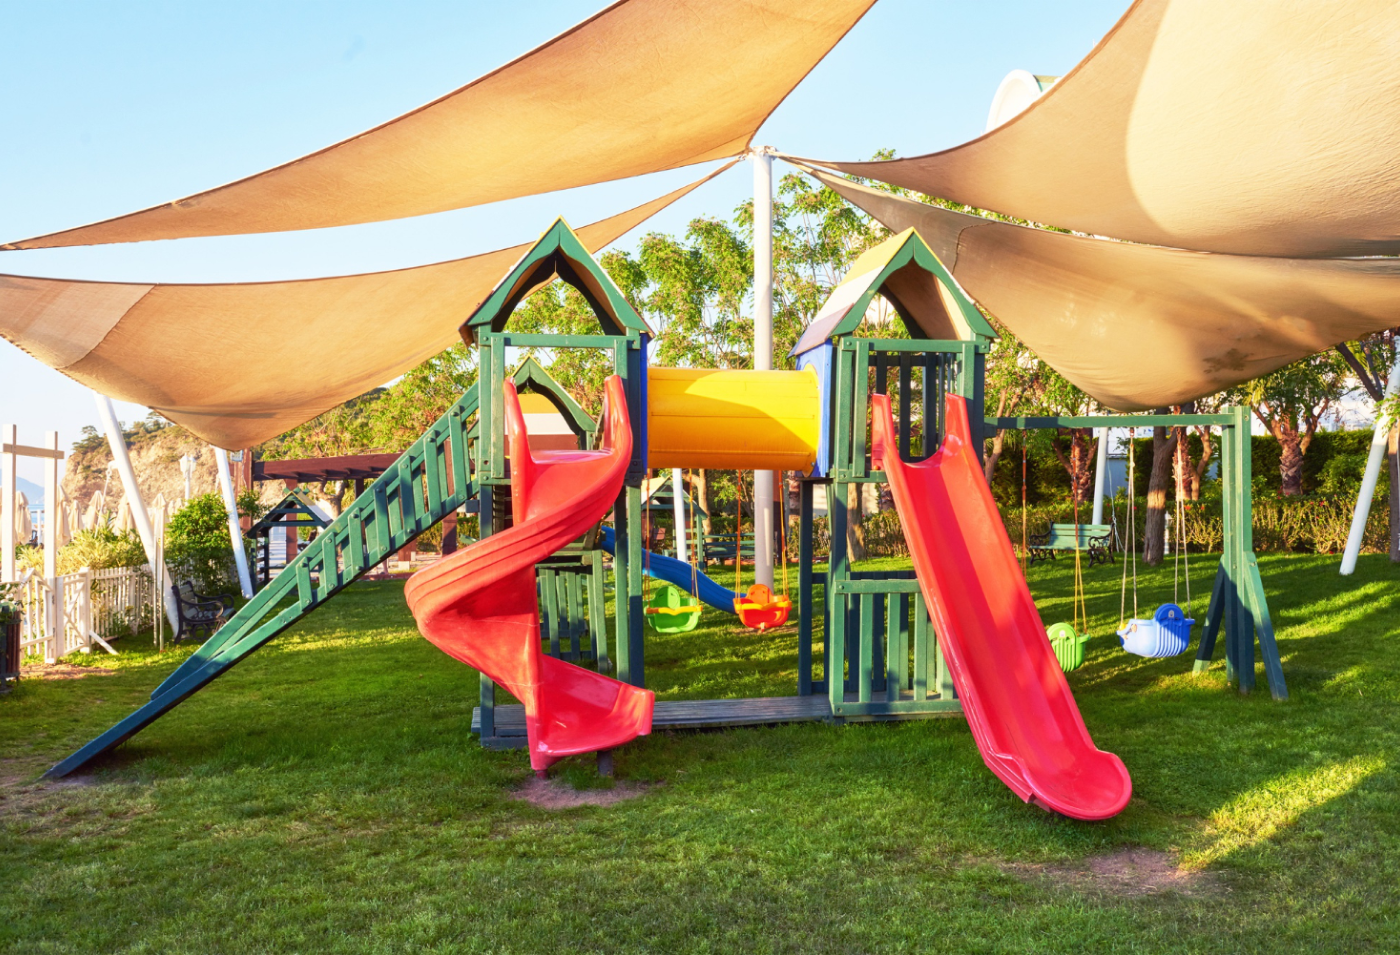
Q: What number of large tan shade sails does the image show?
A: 4